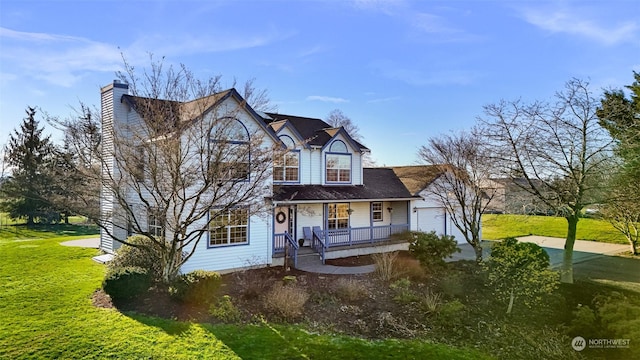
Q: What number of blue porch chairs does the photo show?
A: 2